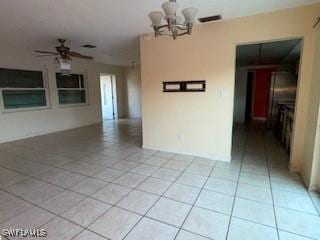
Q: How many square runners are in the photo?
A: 0